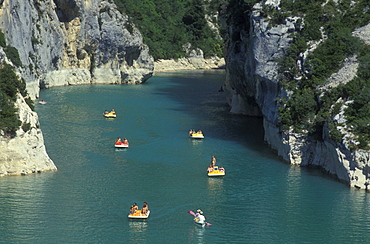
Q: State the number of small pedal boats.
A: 5